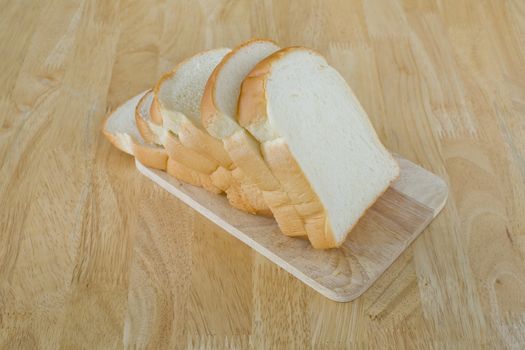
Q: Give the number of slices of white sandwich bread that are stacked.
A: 5